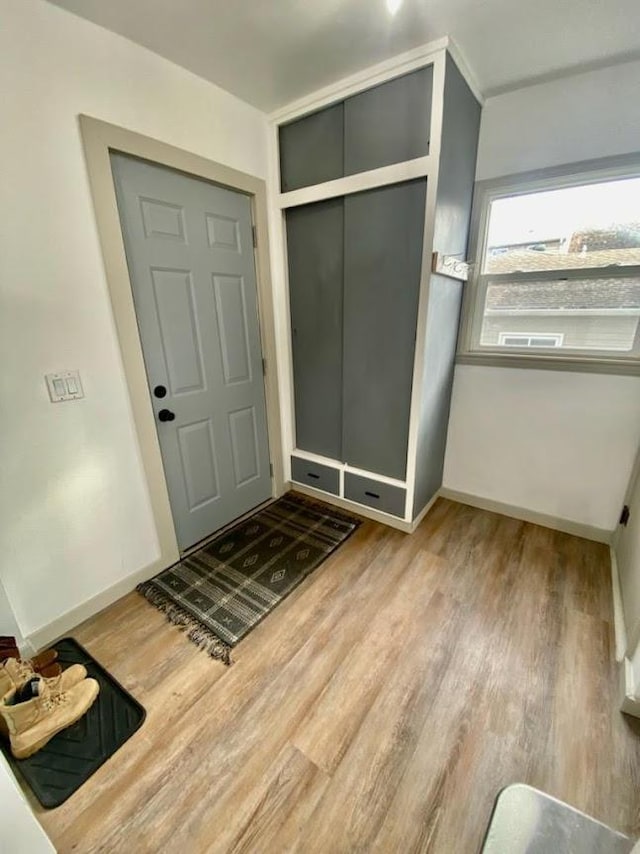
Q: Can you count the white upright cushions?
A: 0